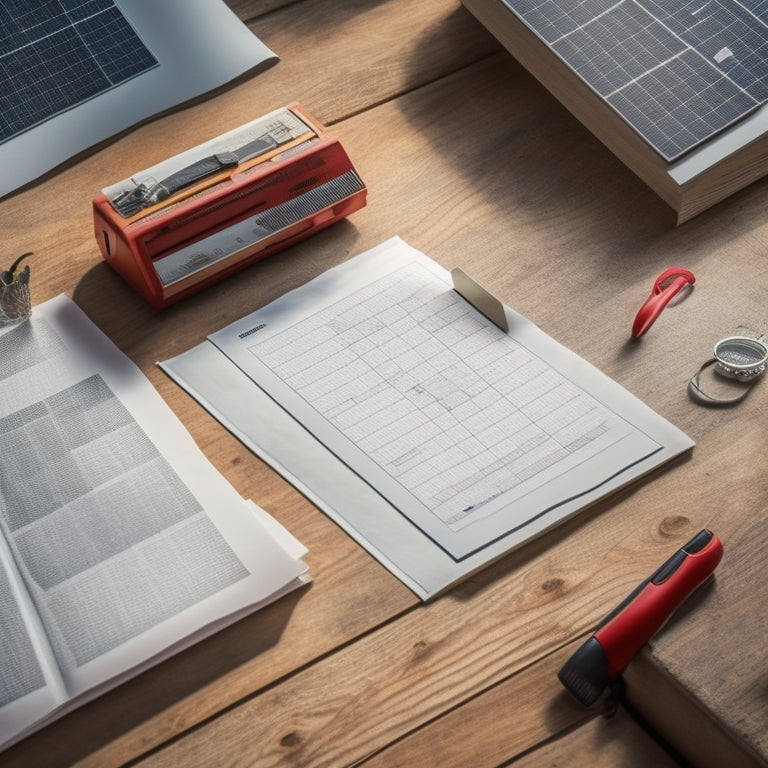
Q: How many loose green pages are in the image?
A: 0